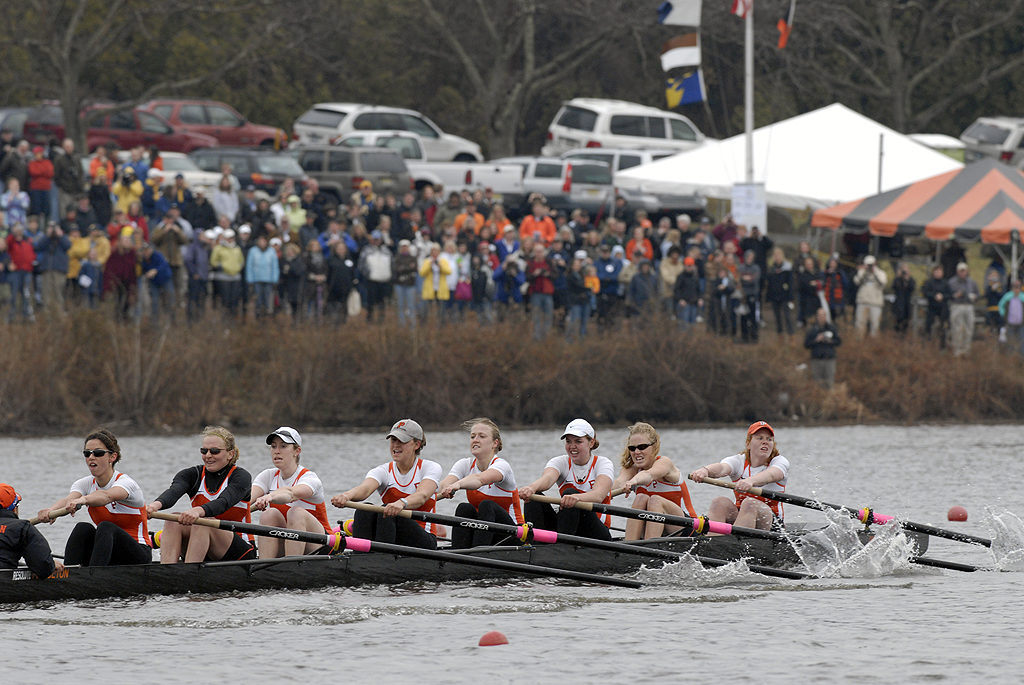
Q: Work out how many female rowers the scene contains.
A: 8